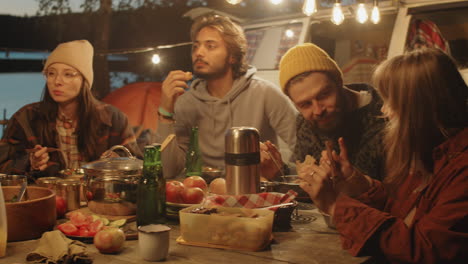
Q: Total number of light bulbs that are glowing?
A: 8